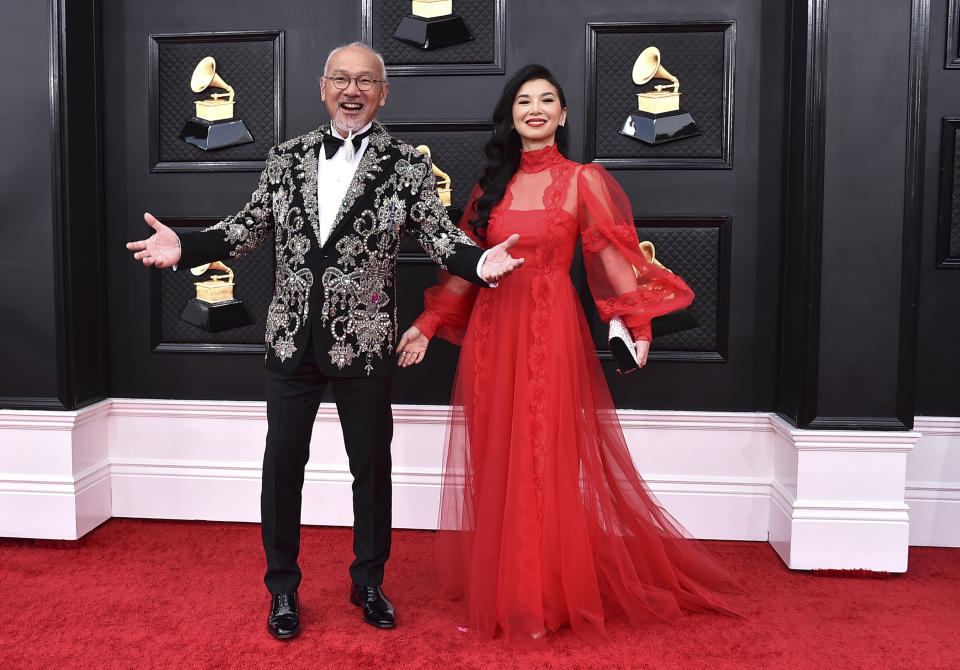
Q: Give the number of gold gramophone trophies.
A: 6